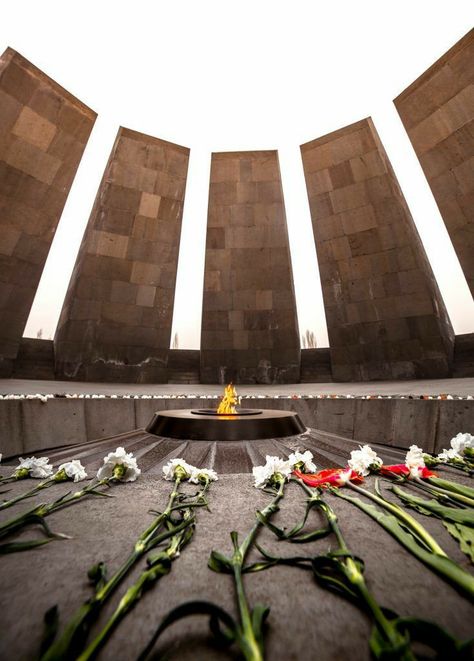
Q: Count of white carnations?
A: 11